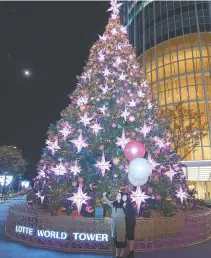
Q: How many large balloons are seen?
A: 3